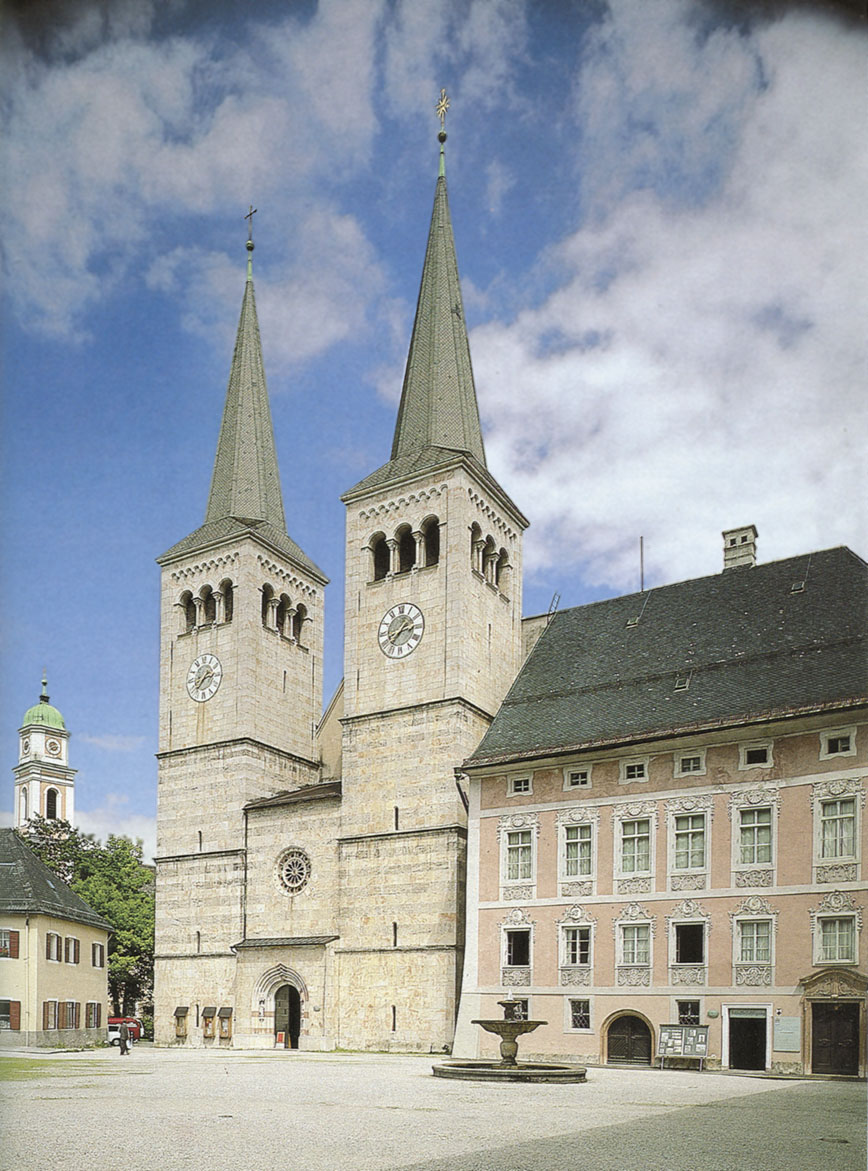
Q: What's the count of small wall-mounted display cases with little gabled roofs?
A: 3